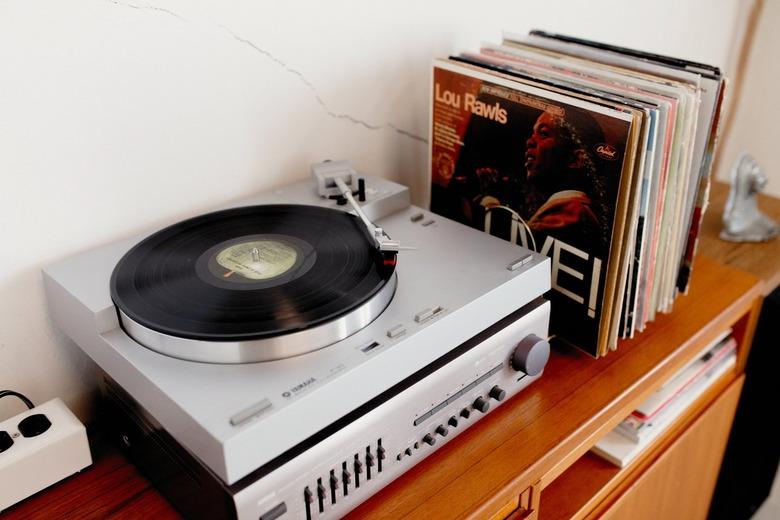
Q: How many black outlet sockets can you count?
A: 2